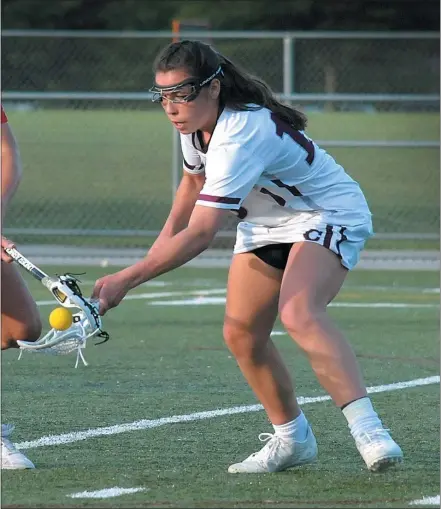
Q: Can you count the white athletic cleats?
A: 3